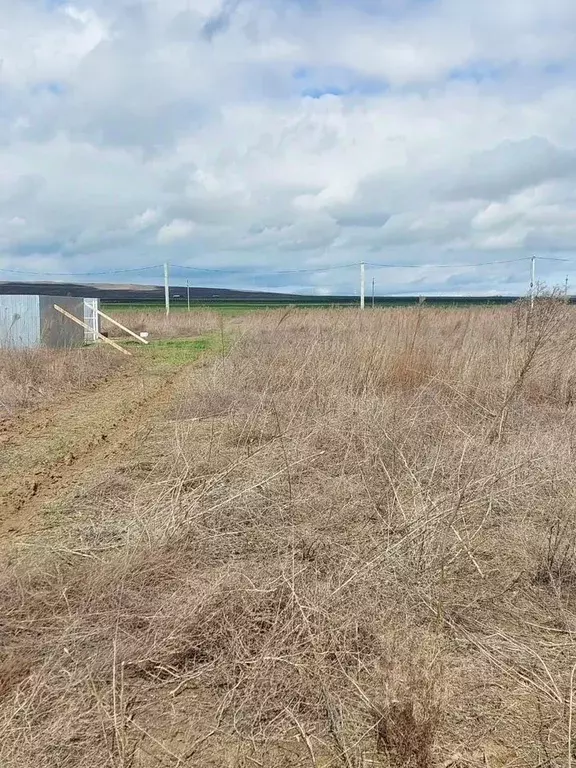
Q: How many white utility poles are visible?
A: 3